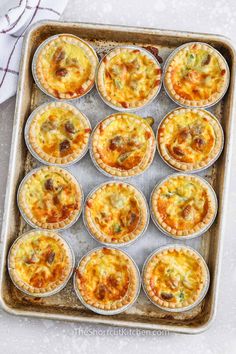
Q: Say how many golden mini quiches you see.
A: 12